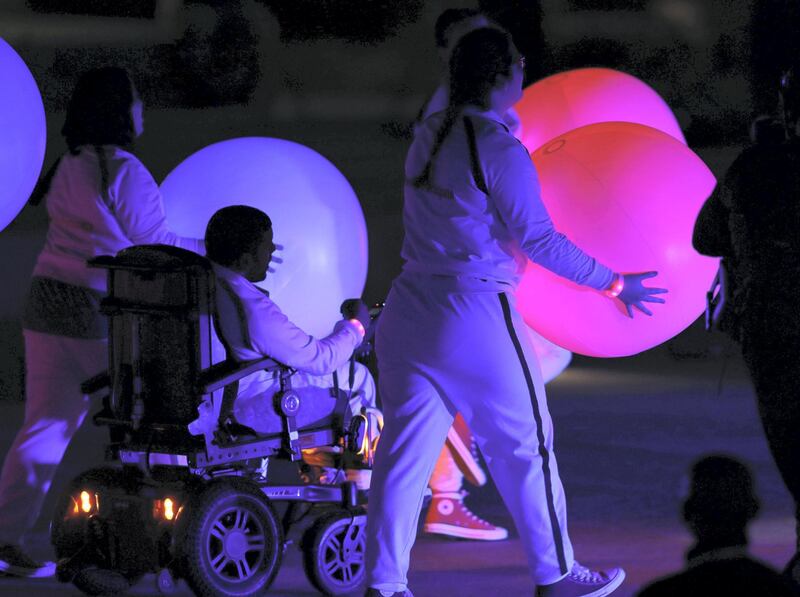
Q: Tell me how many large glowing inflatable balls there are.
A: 4